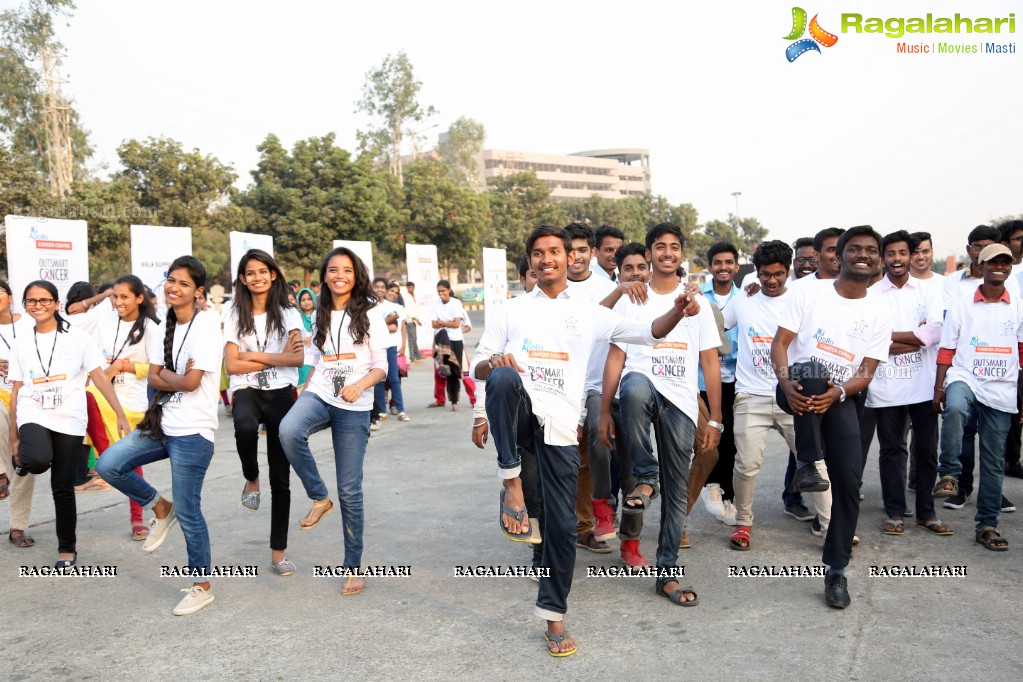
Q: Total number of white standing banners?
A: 6